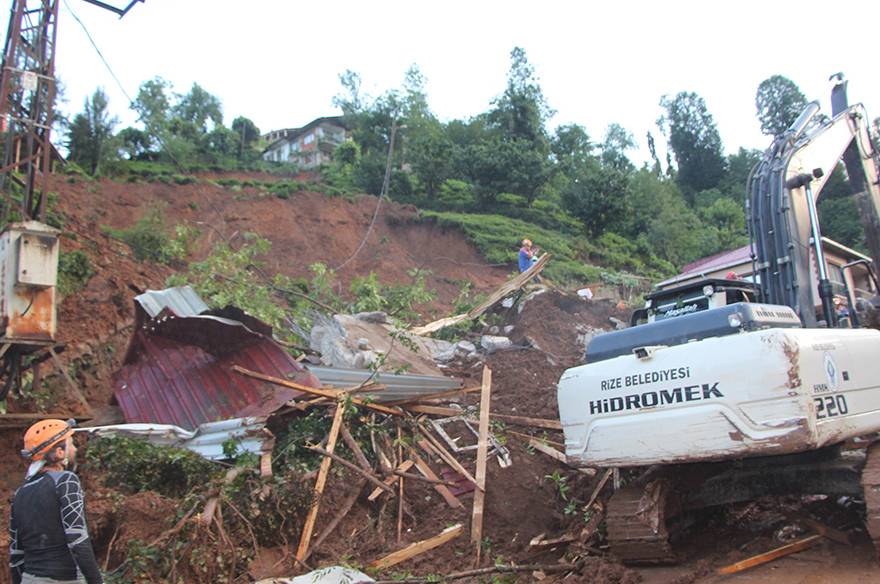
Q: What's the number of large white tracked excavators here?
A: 1